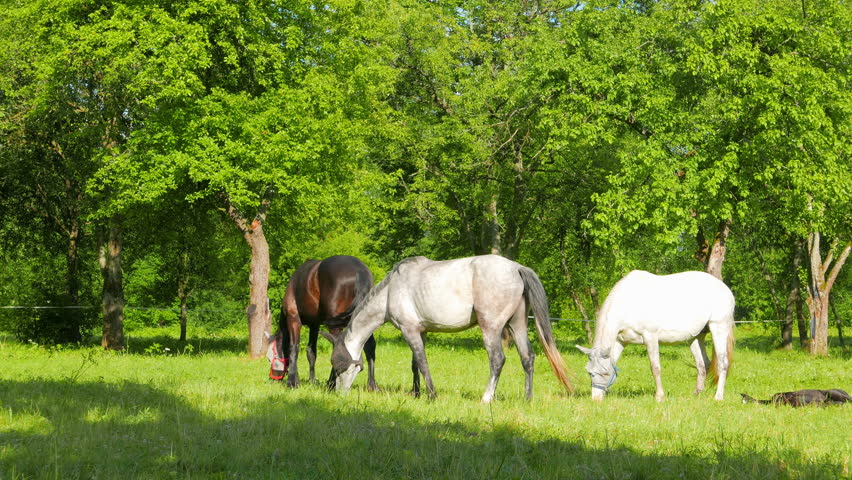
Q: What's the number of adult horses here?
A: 3